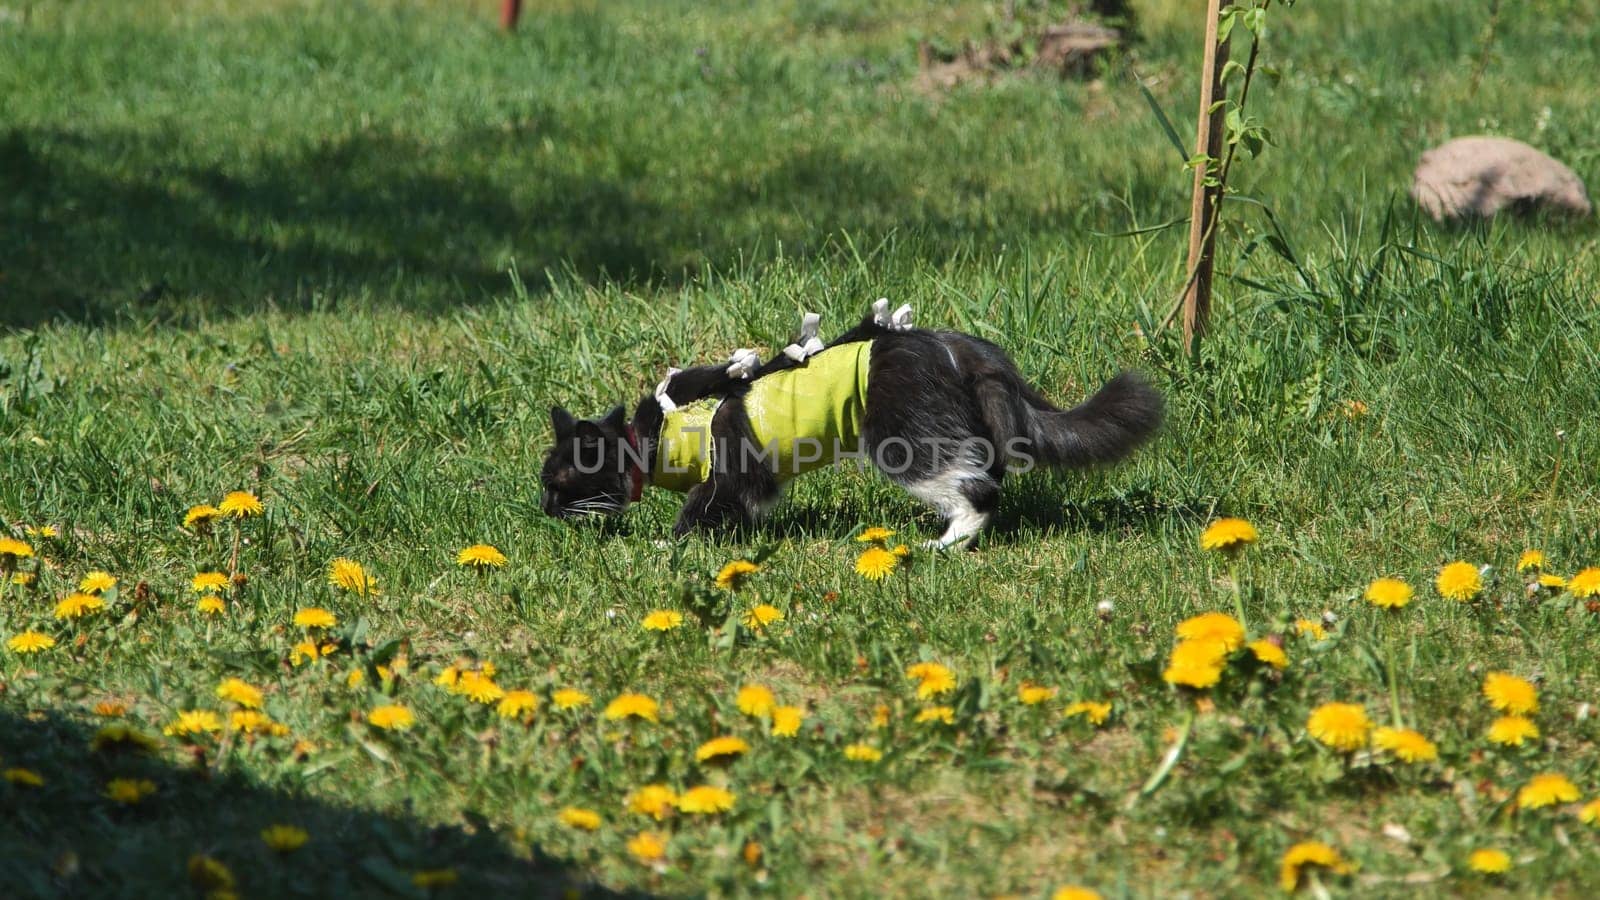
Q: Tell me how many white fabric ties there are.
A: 4